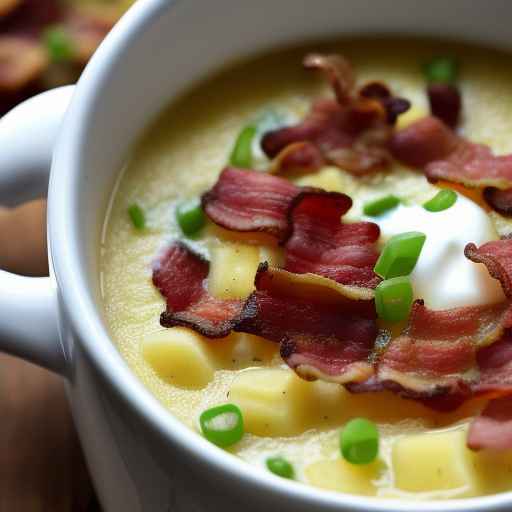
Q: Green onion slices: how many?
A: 12